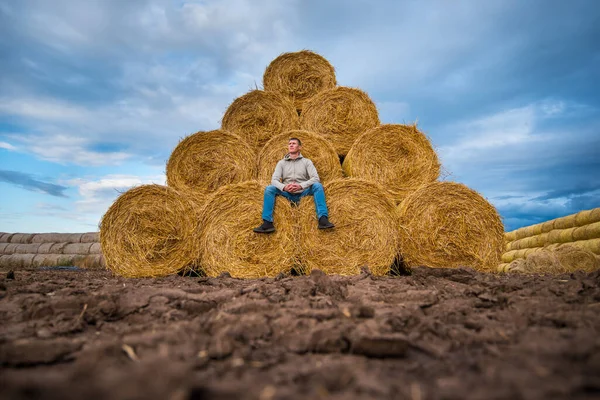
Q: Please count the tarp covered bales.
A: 0